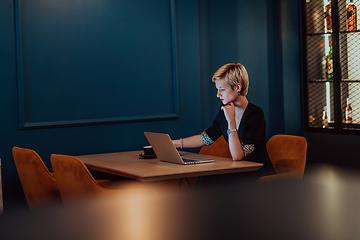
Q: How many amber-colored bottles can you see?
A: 4